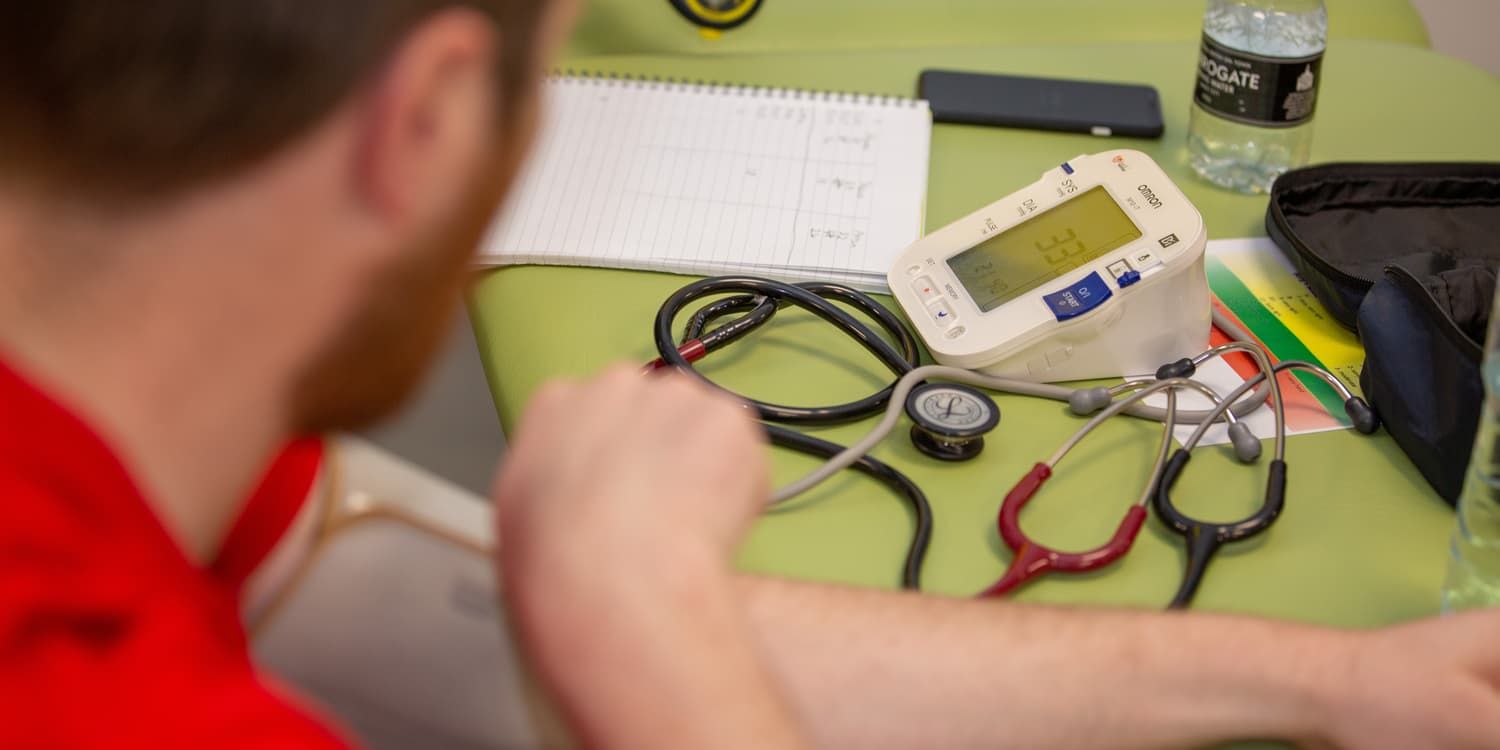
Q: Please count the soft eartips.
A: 4